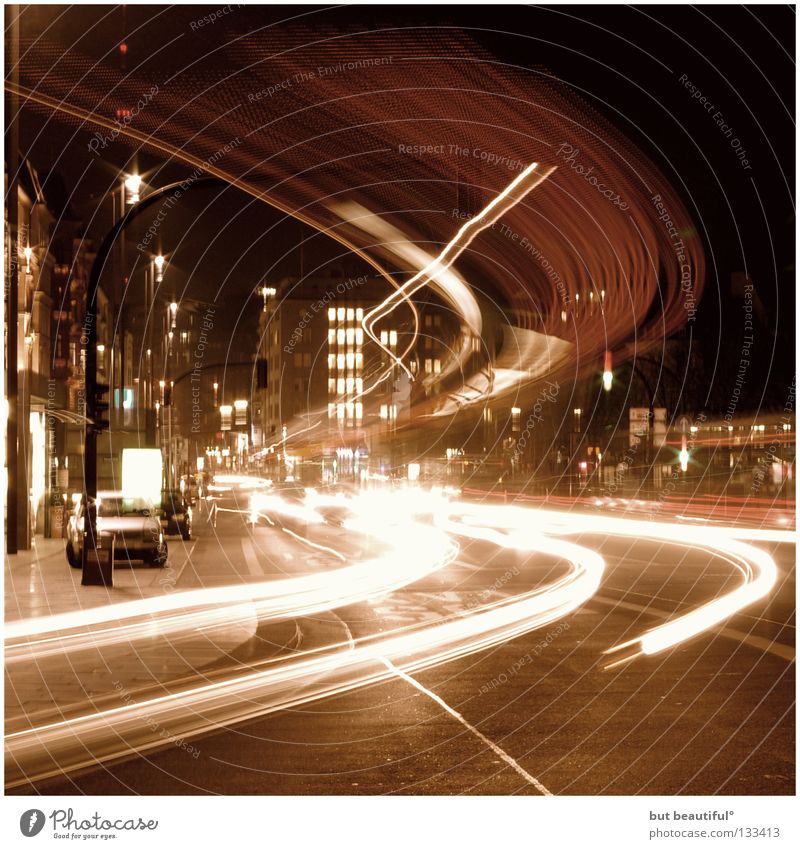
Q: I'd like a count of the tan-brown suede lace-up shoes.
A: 0